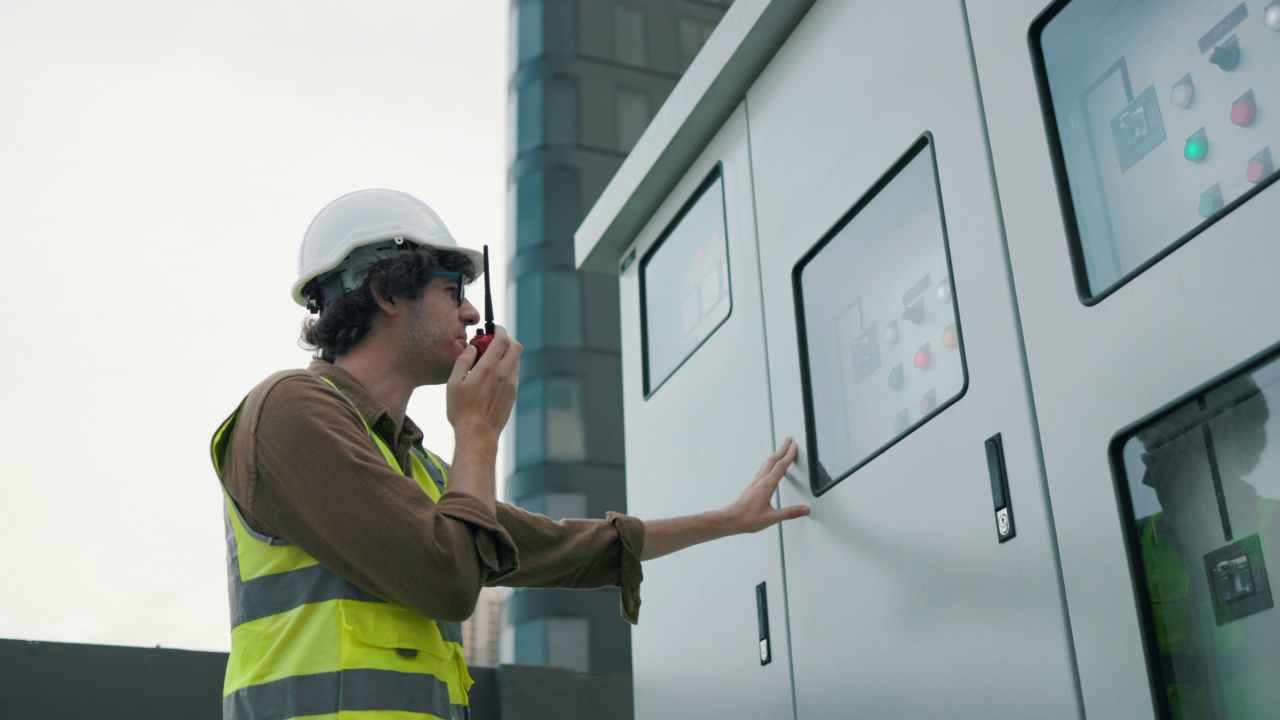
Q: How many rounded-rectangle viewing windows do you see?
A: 4